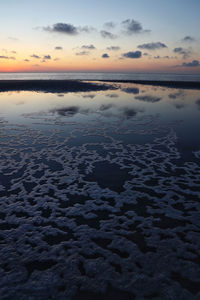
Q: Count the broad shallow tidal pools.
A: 1